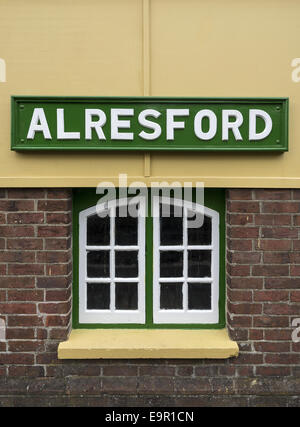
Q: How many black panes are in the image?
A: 12